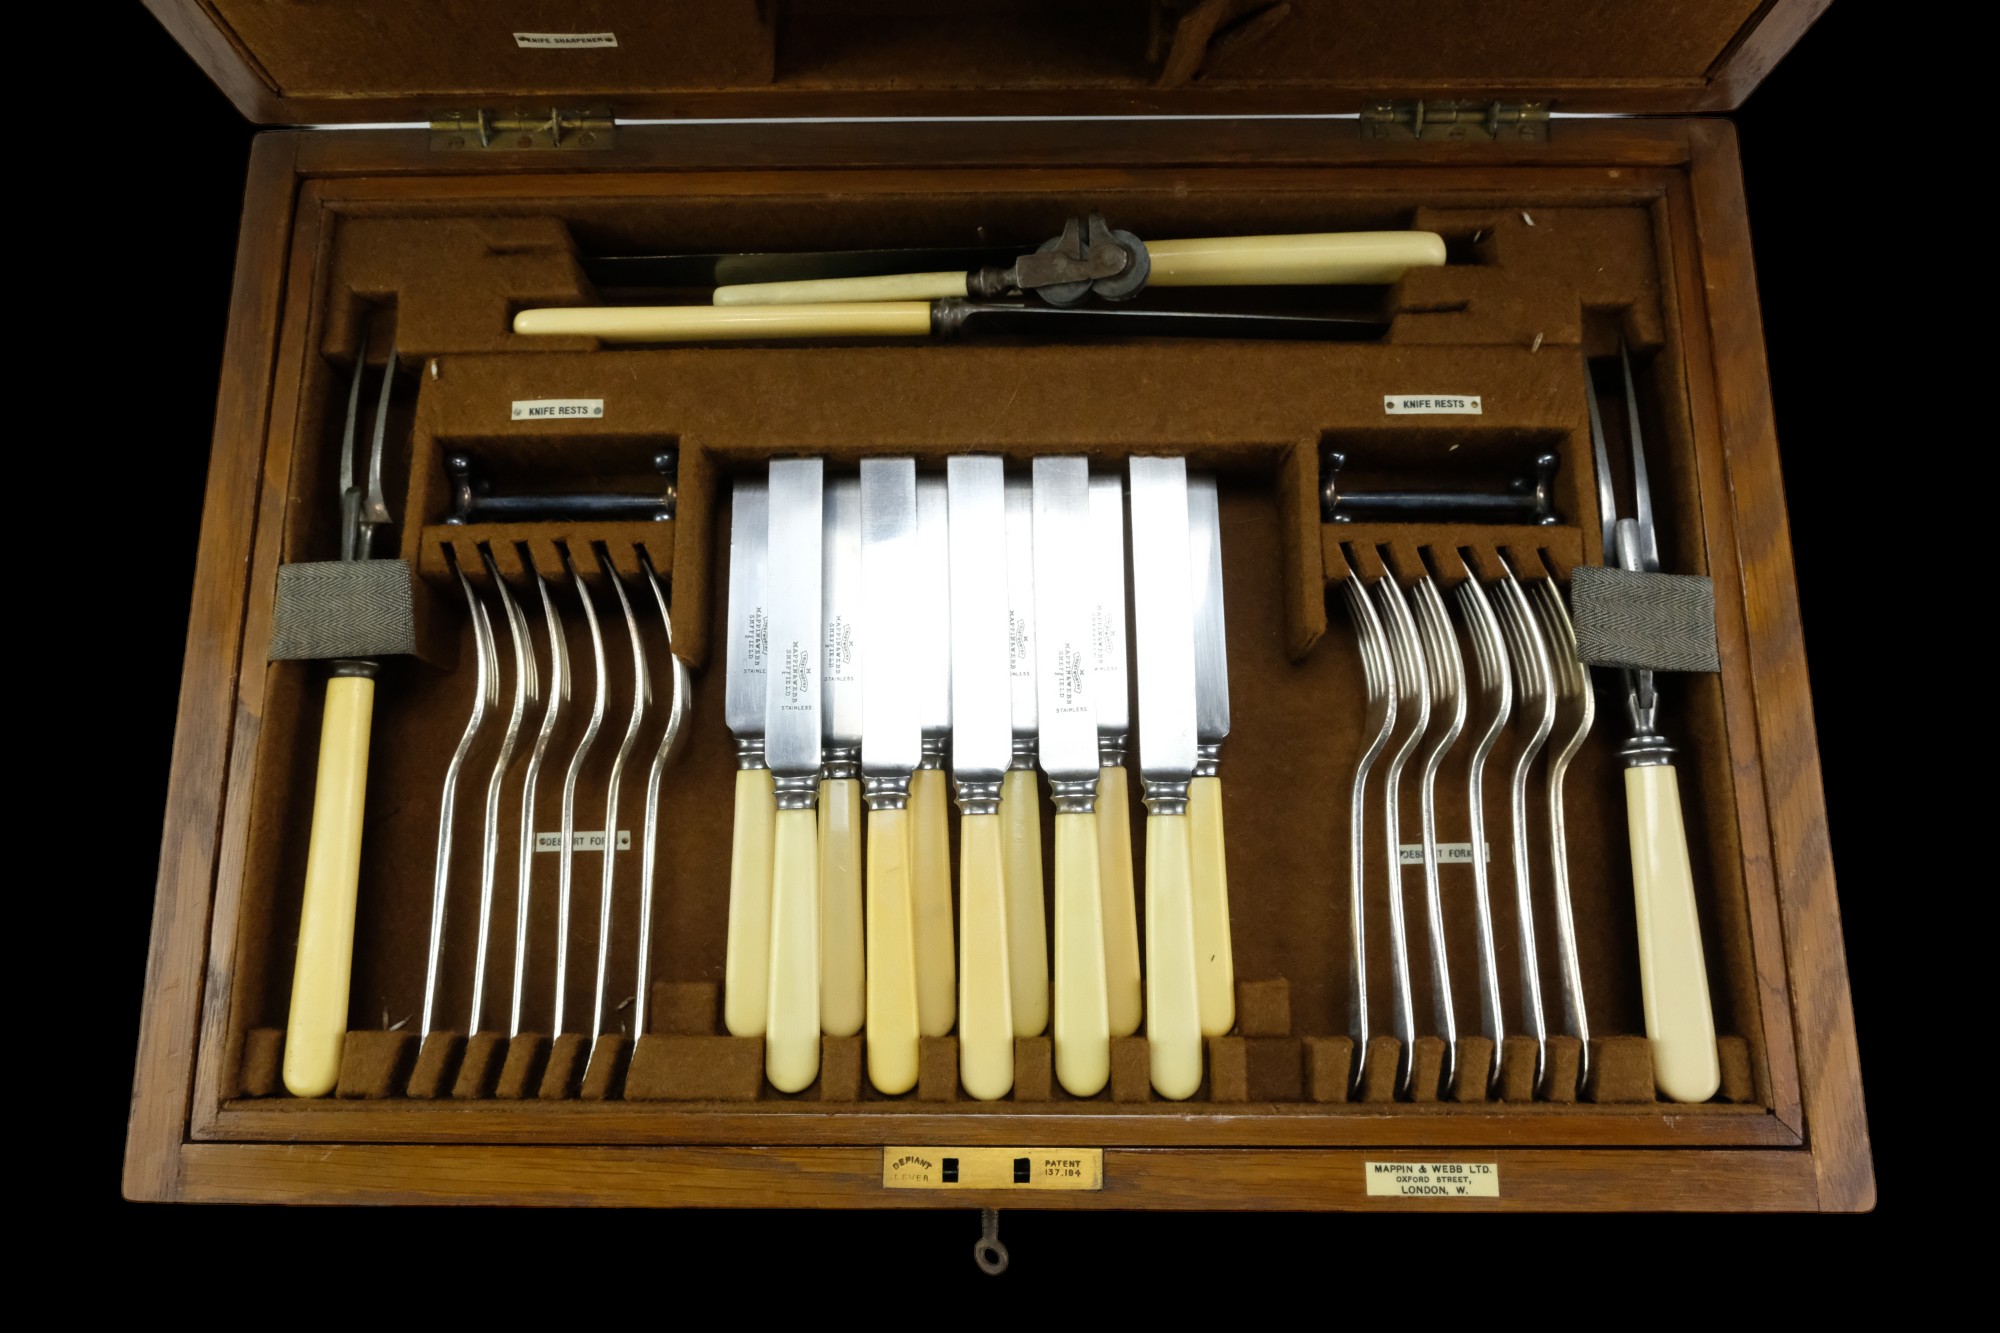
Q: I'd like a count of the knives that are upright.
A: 11